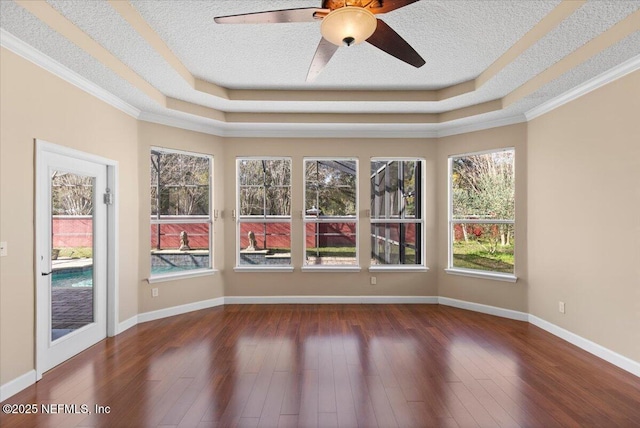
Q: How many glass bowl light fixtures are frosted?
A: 1